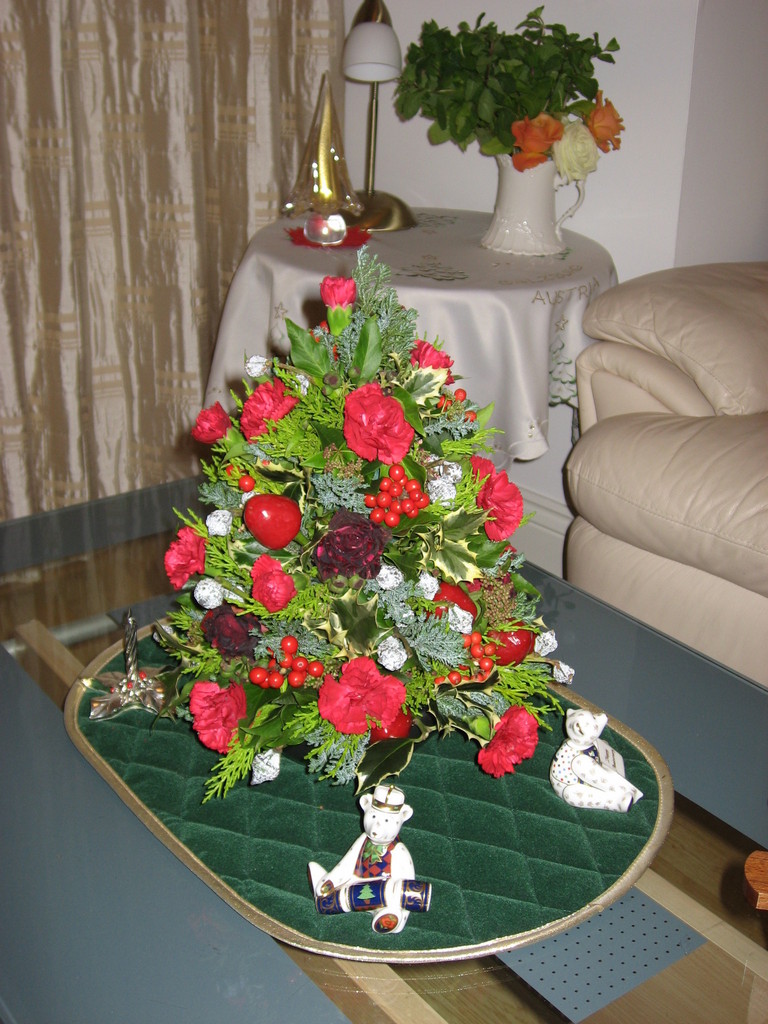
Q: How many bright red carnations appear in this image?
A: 11